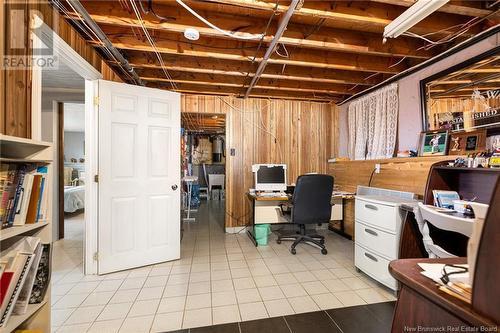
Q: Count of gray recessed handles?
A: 3